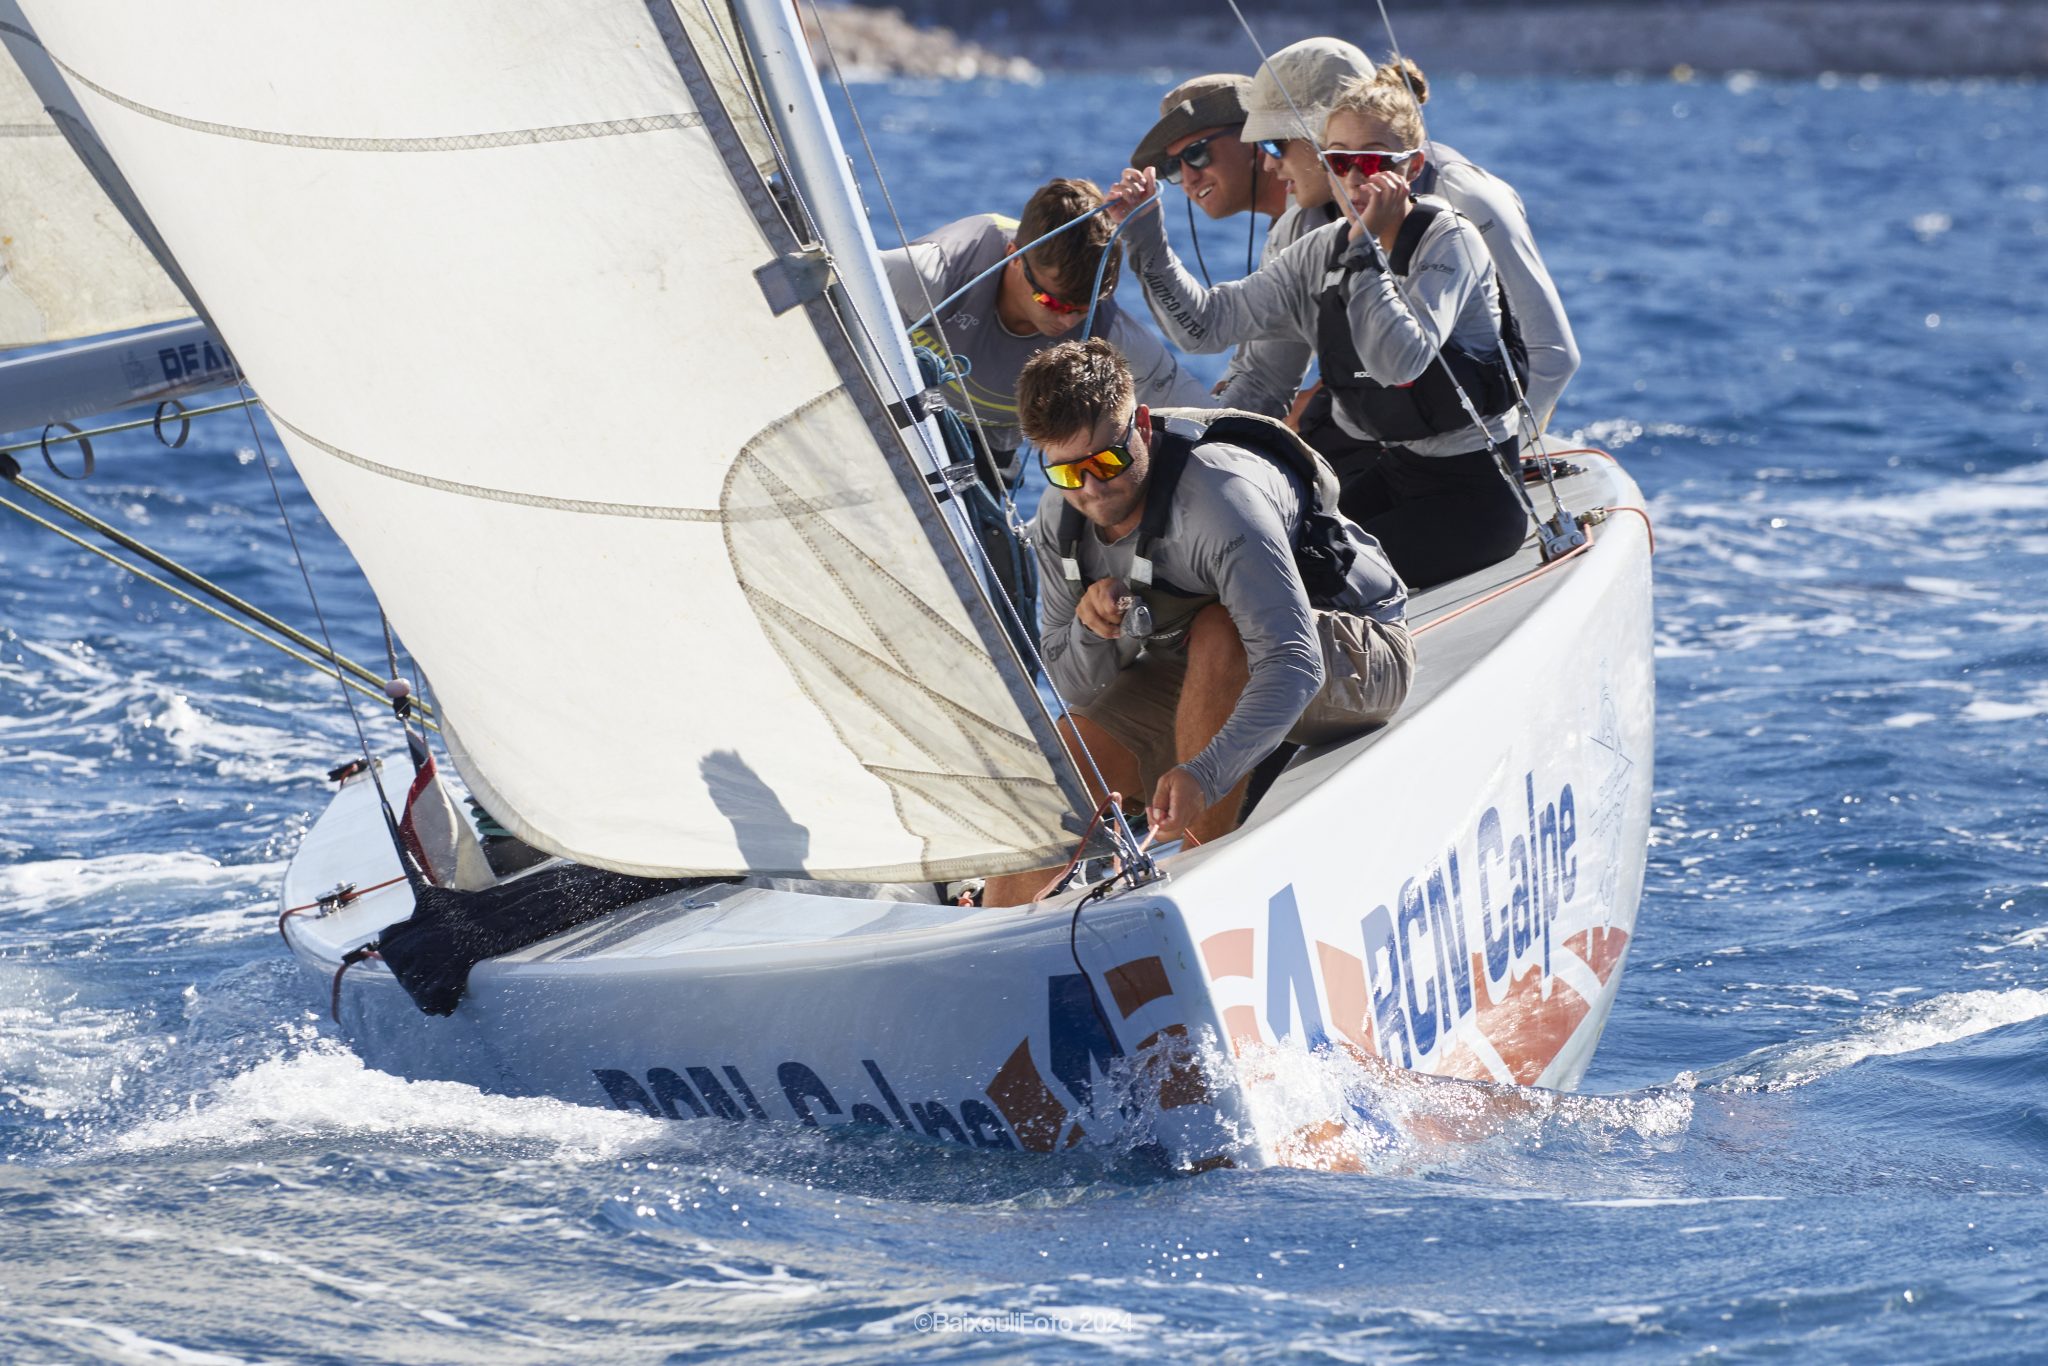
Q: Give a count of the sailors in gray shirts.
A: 5